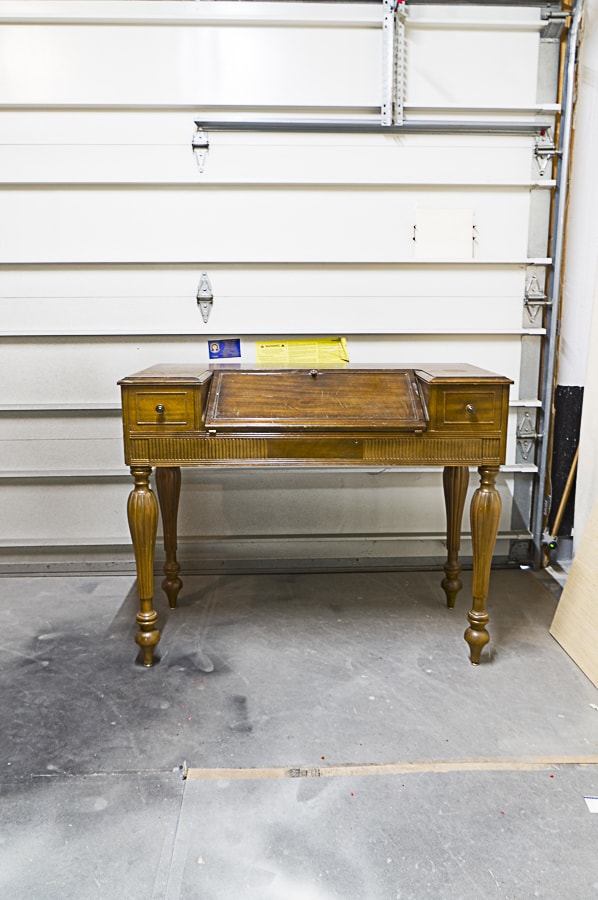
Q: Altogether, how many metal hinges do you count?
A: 5